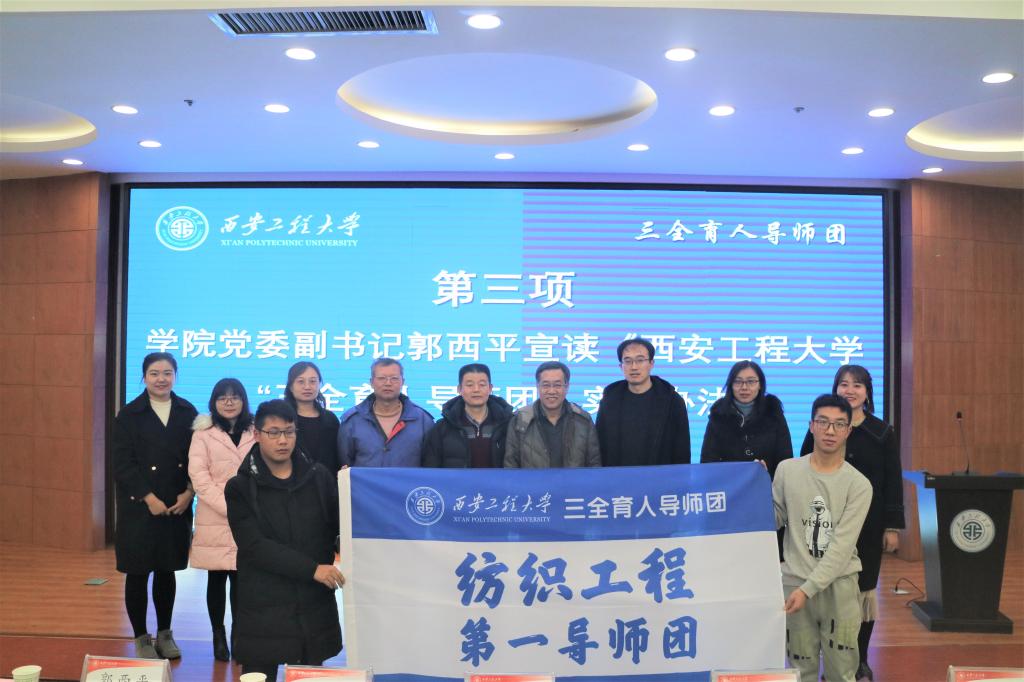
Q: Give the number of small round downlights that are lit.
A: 15